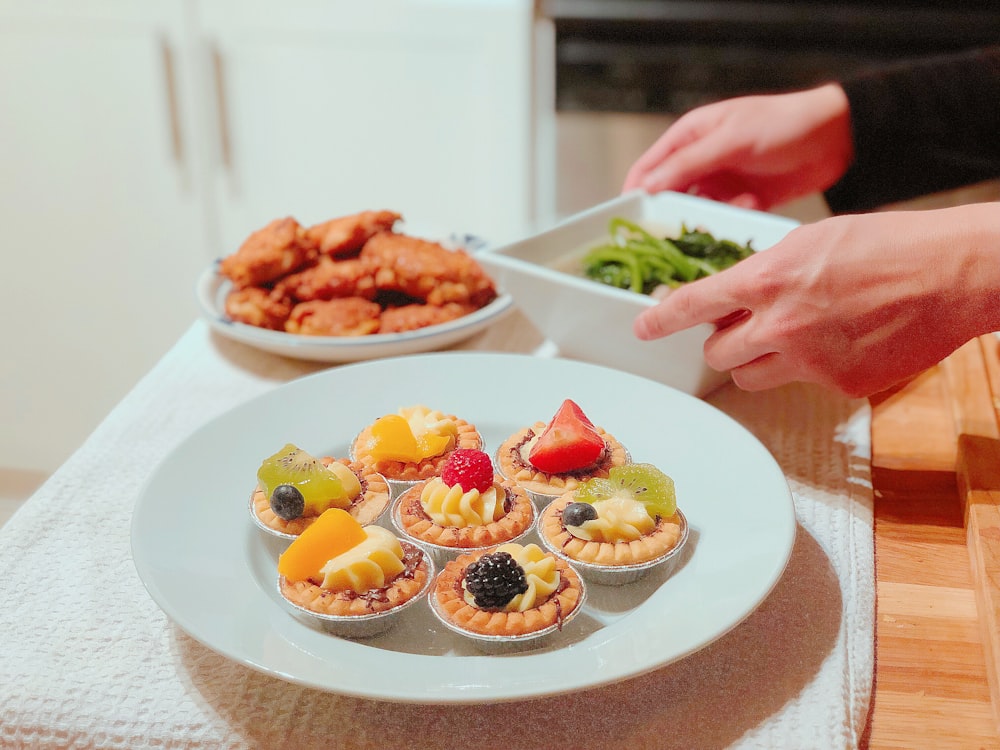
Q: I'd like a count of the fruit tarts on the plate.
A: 7